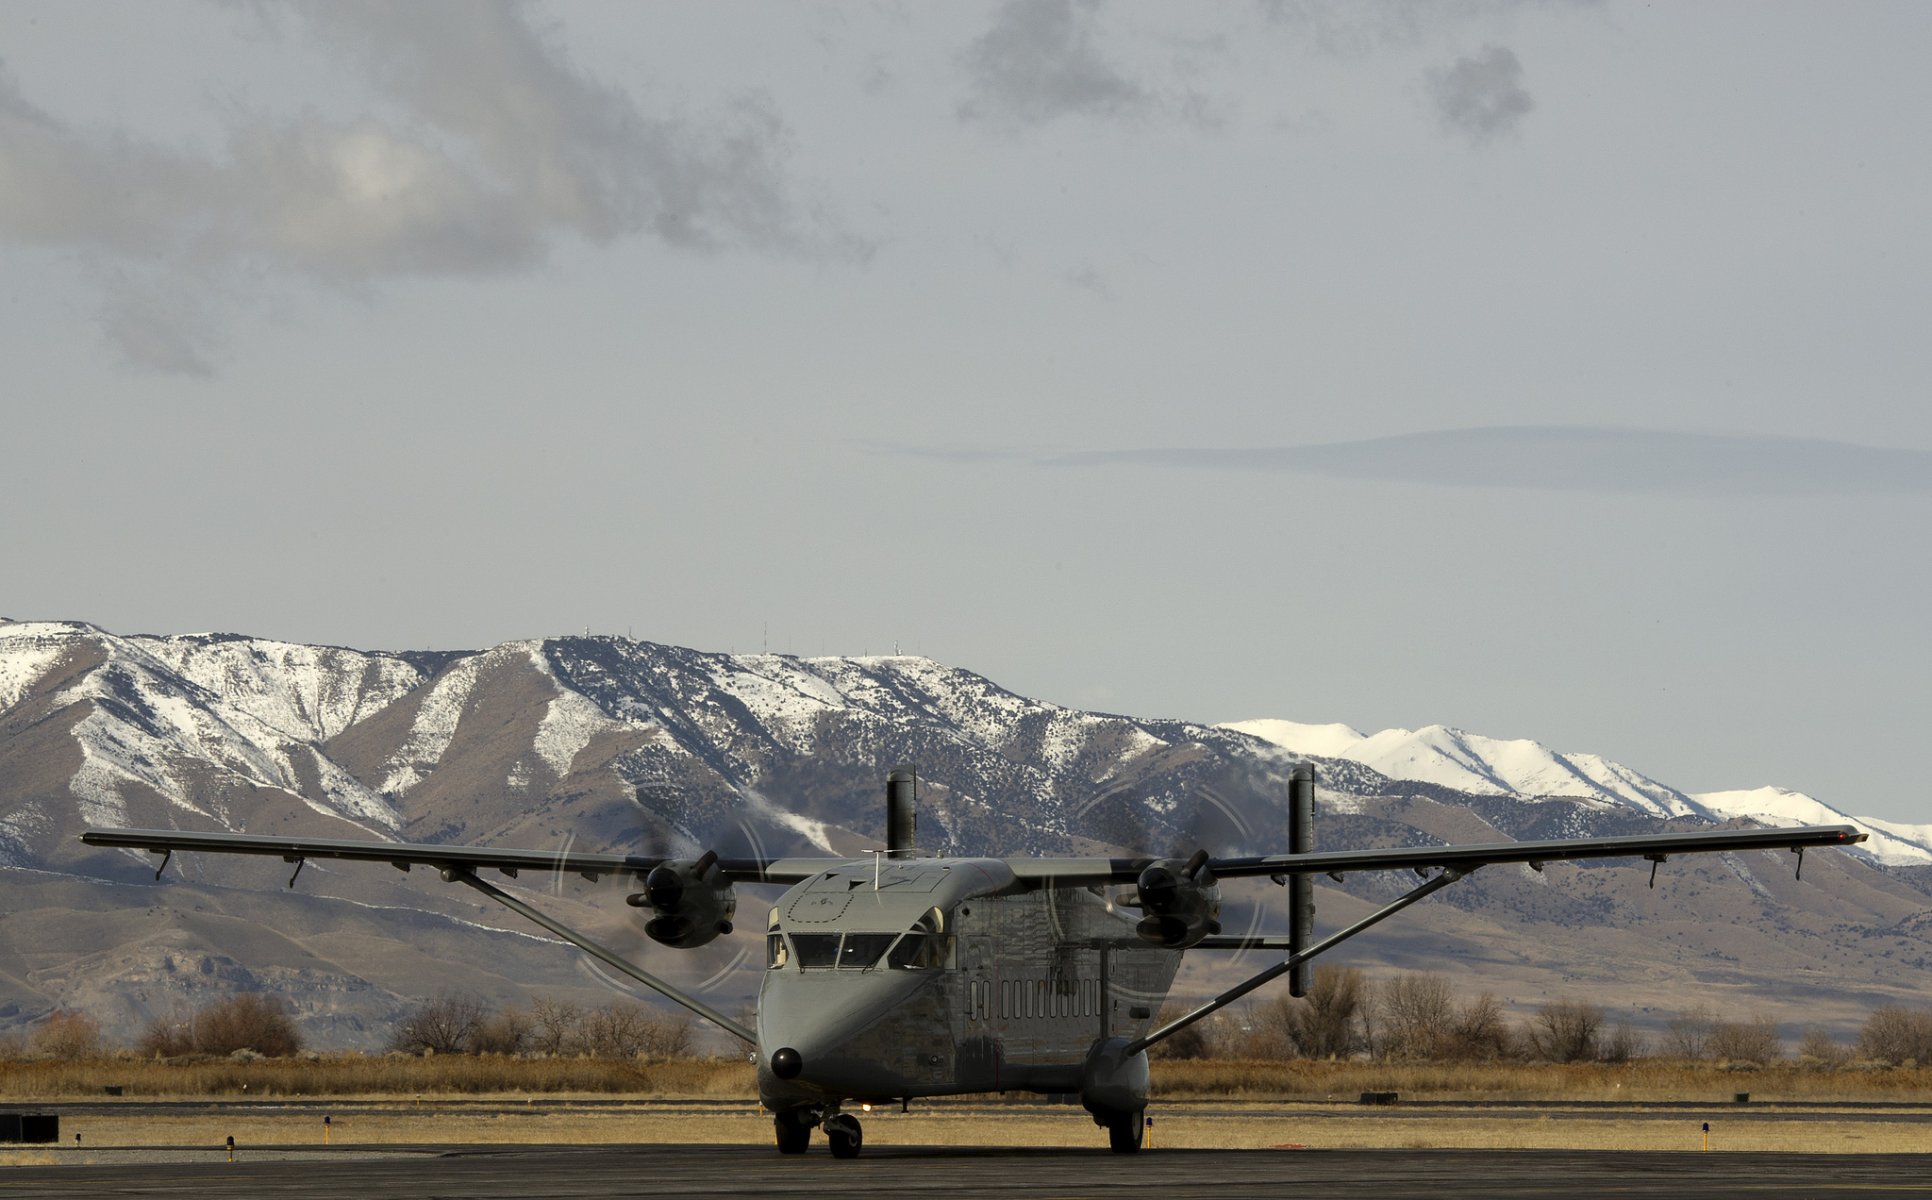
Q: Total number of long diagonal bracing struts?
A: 2